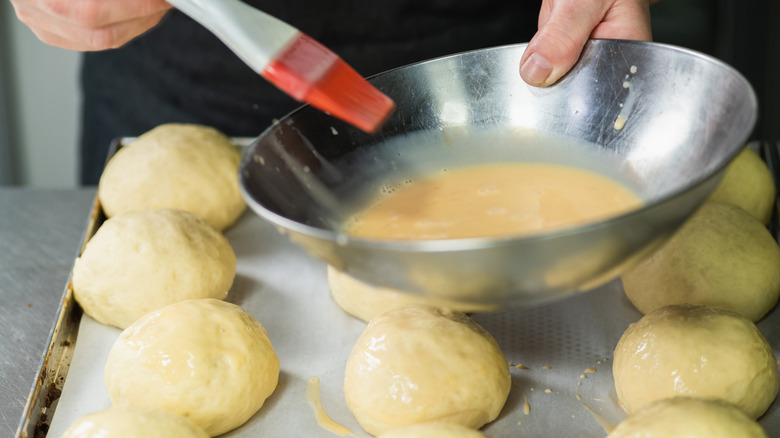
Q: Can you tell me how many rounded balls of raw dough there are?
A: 11